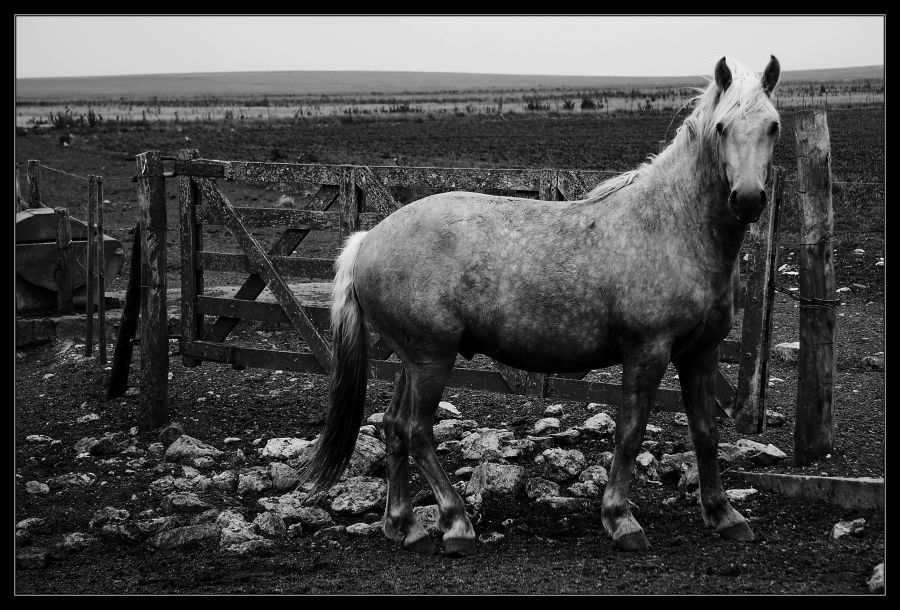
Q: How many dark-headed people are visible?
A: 0